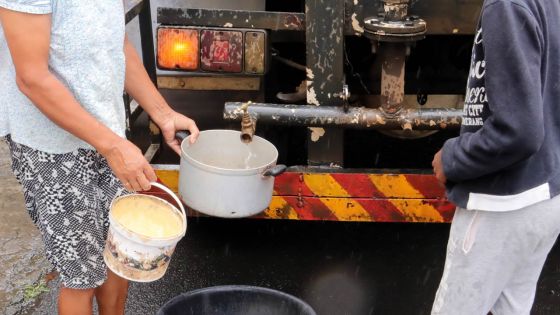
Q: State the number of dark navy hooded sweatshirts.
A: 1